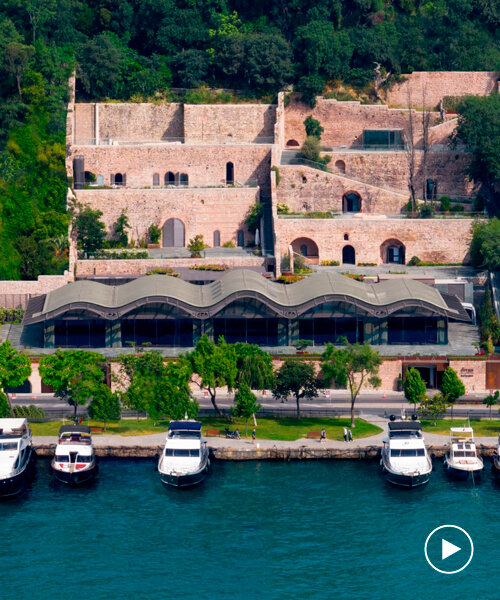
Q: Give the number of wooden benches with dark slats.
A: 3